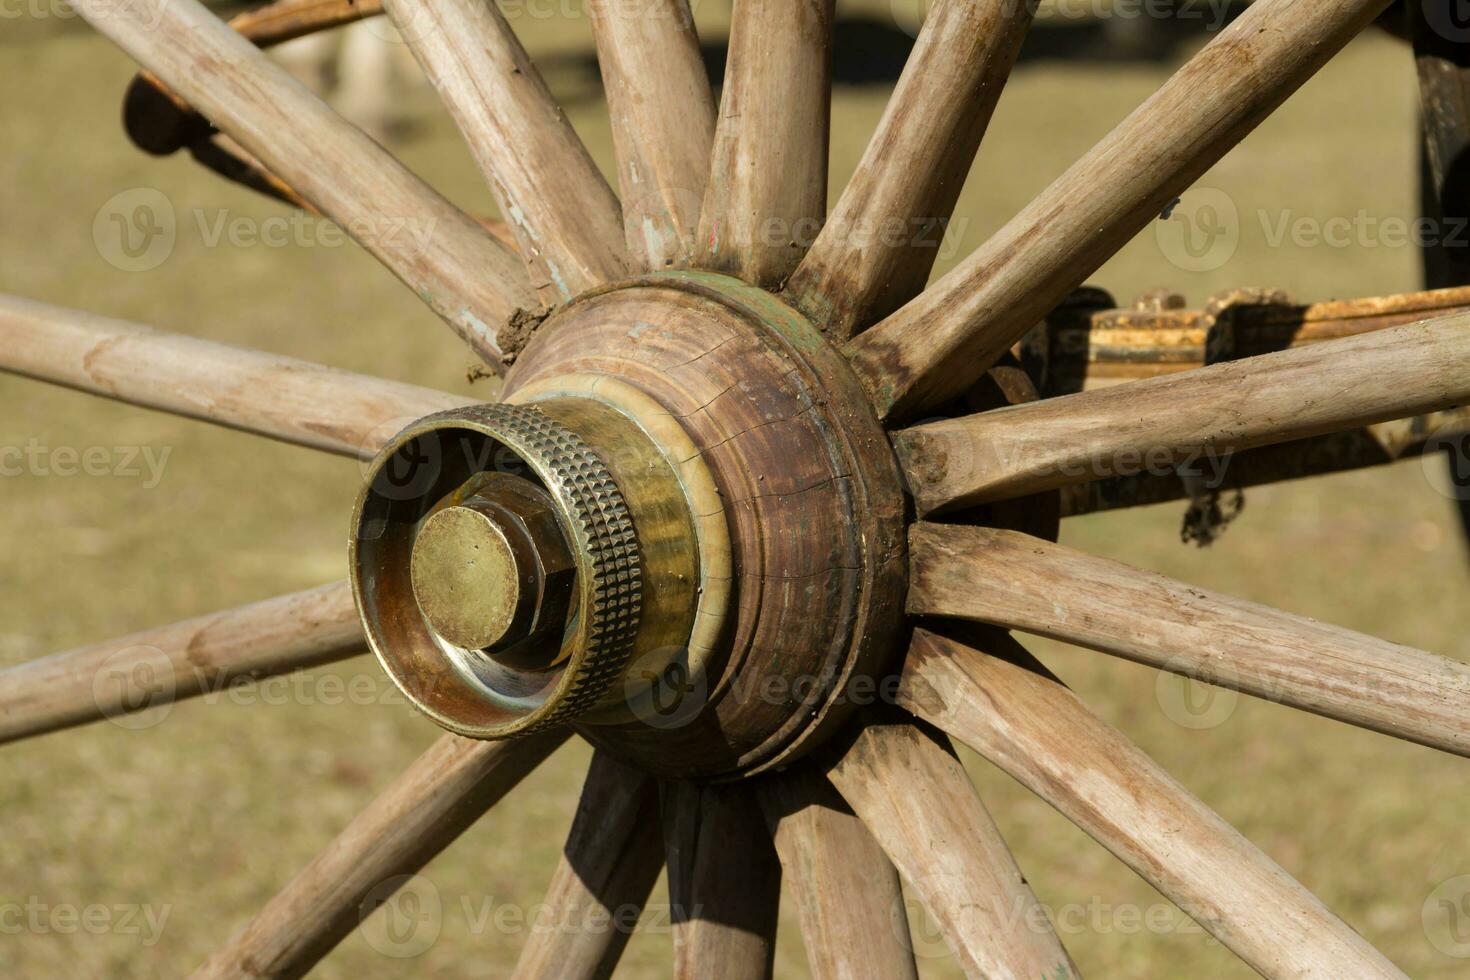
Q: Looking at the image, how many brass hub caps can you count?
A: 1